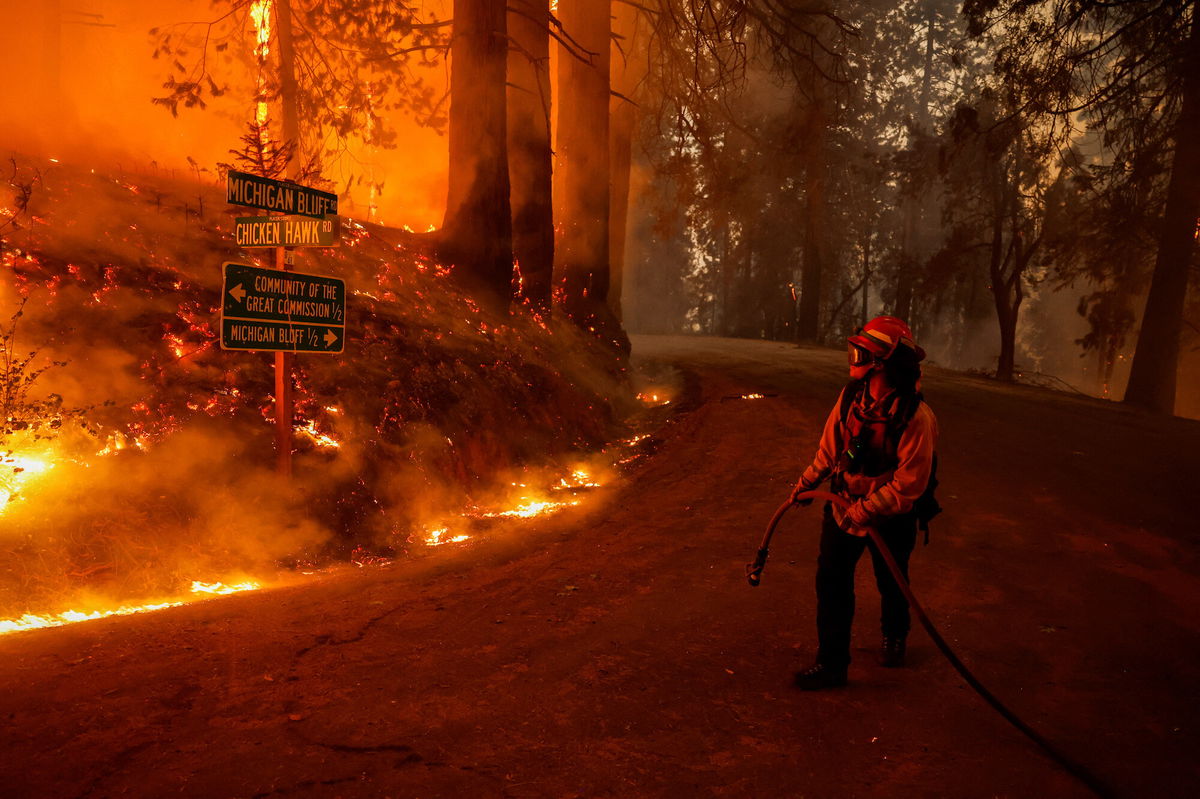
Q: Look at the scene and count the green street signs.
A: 3